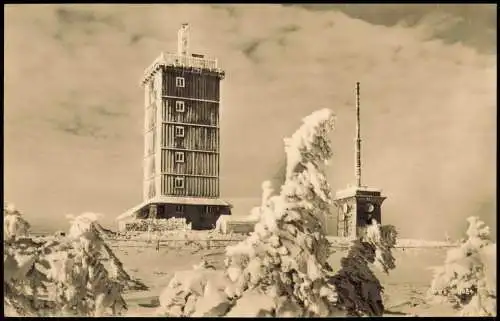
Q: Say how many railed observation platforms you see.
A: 1